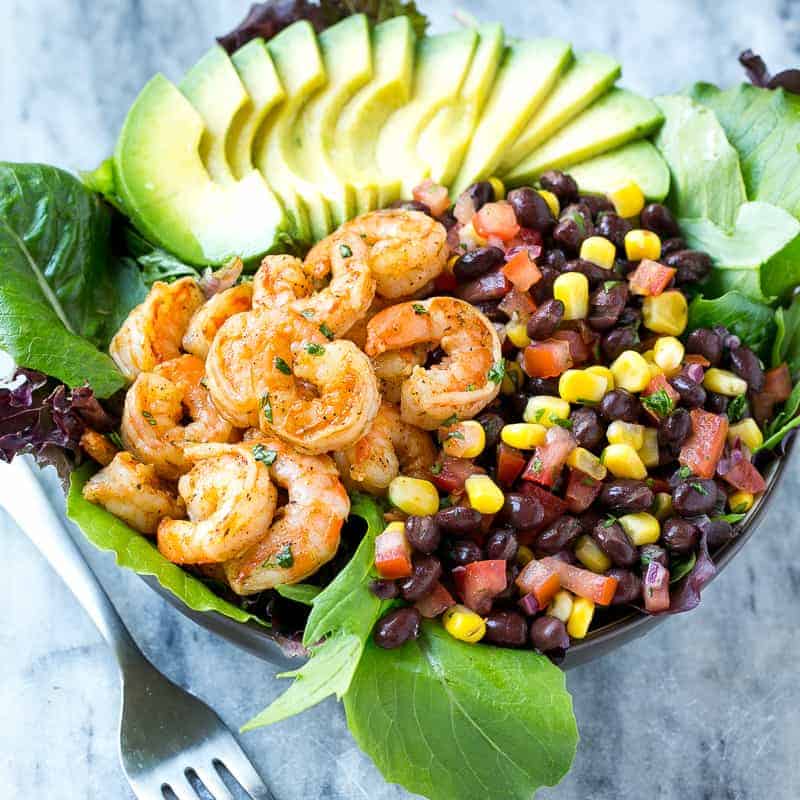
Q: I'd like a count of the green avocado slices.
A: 12